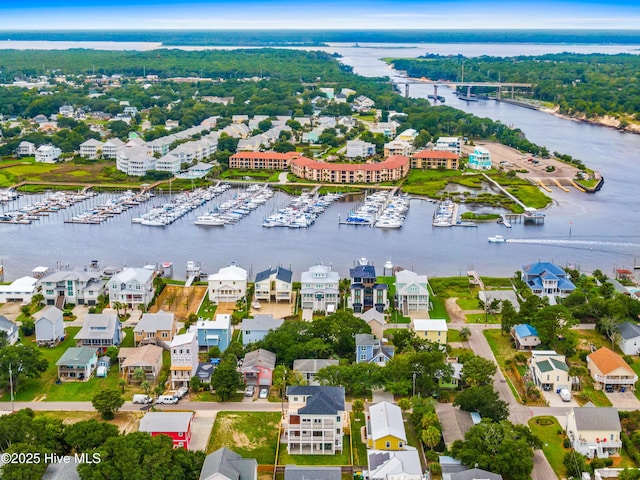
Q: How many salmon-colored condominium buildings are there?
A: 3